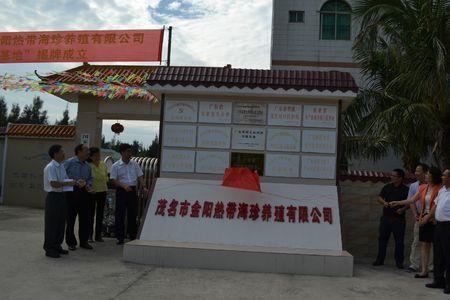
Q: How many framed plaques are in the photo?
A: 15